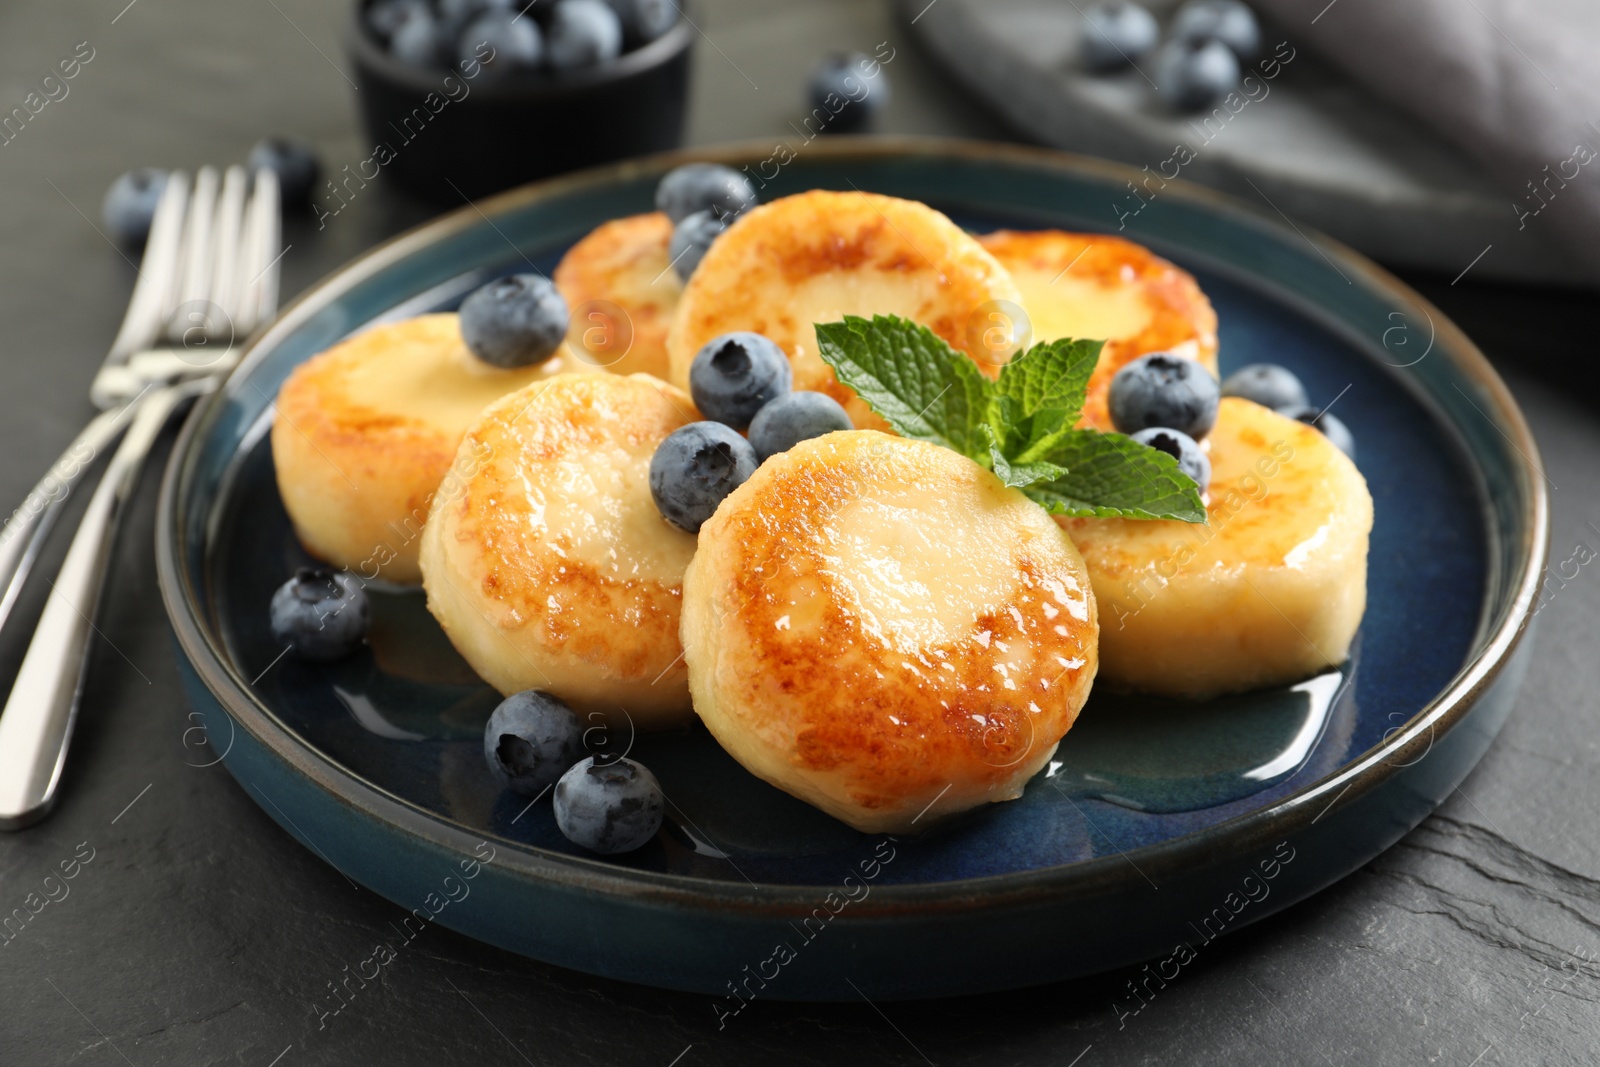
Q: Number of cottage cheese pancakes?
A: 7